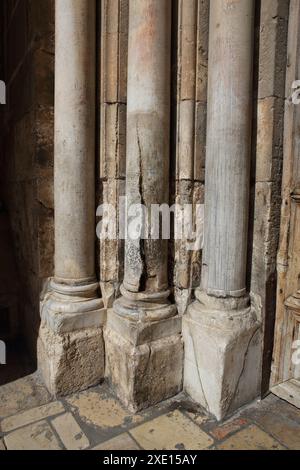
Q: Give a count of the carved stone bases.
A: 3